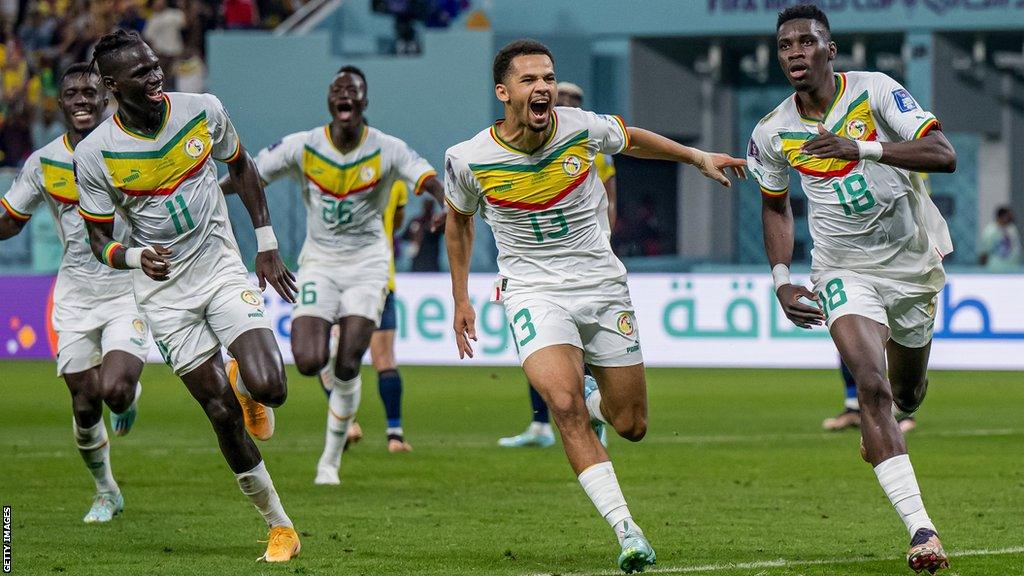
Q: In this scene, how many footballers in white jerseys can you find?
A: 5